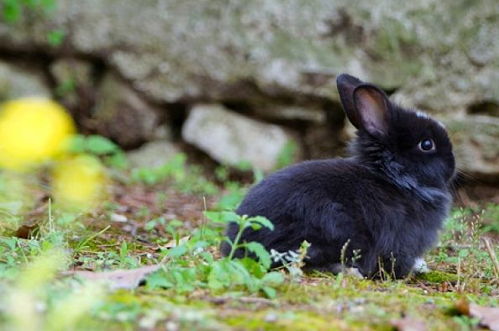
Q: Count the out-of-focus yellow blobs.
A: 2